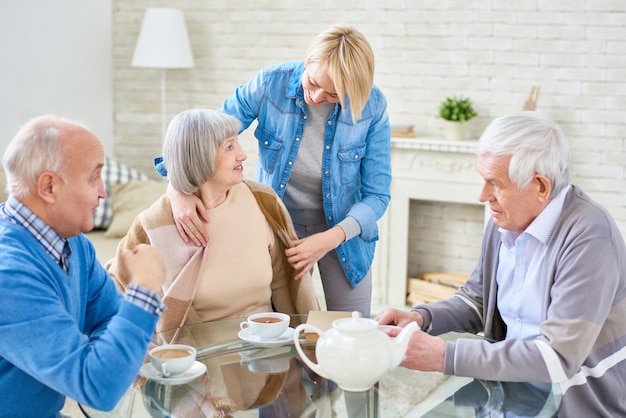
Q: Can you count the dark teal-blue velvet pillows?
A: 0